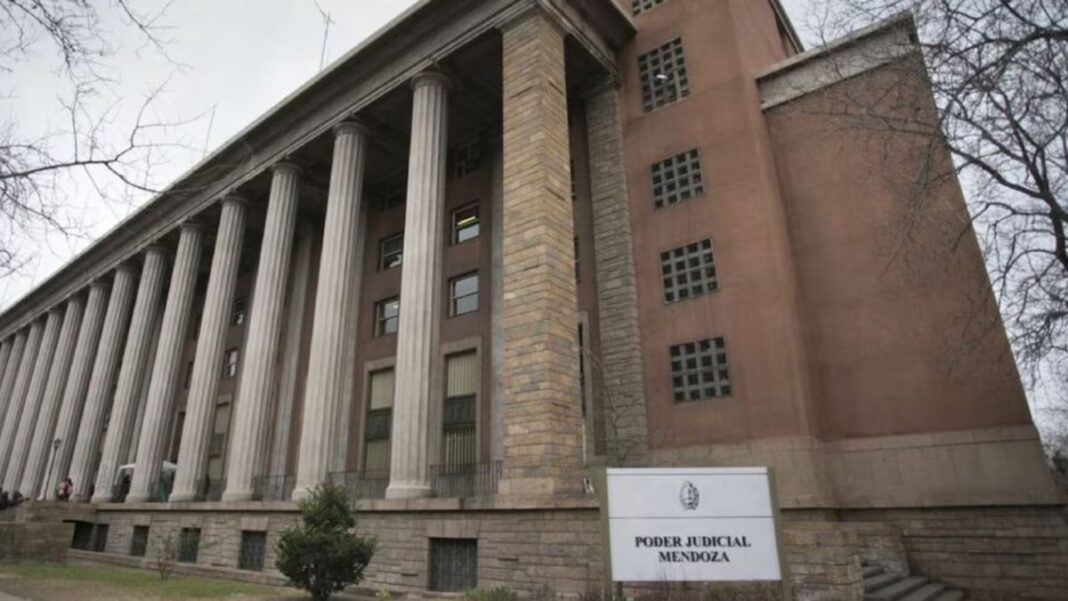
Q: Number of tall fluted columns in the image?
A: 13